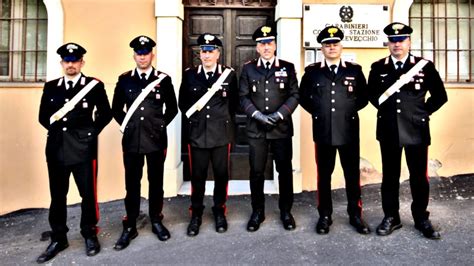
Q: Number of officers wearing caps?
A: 6